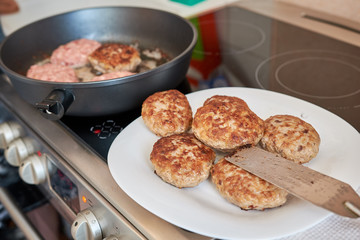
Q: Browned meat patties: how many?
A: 7